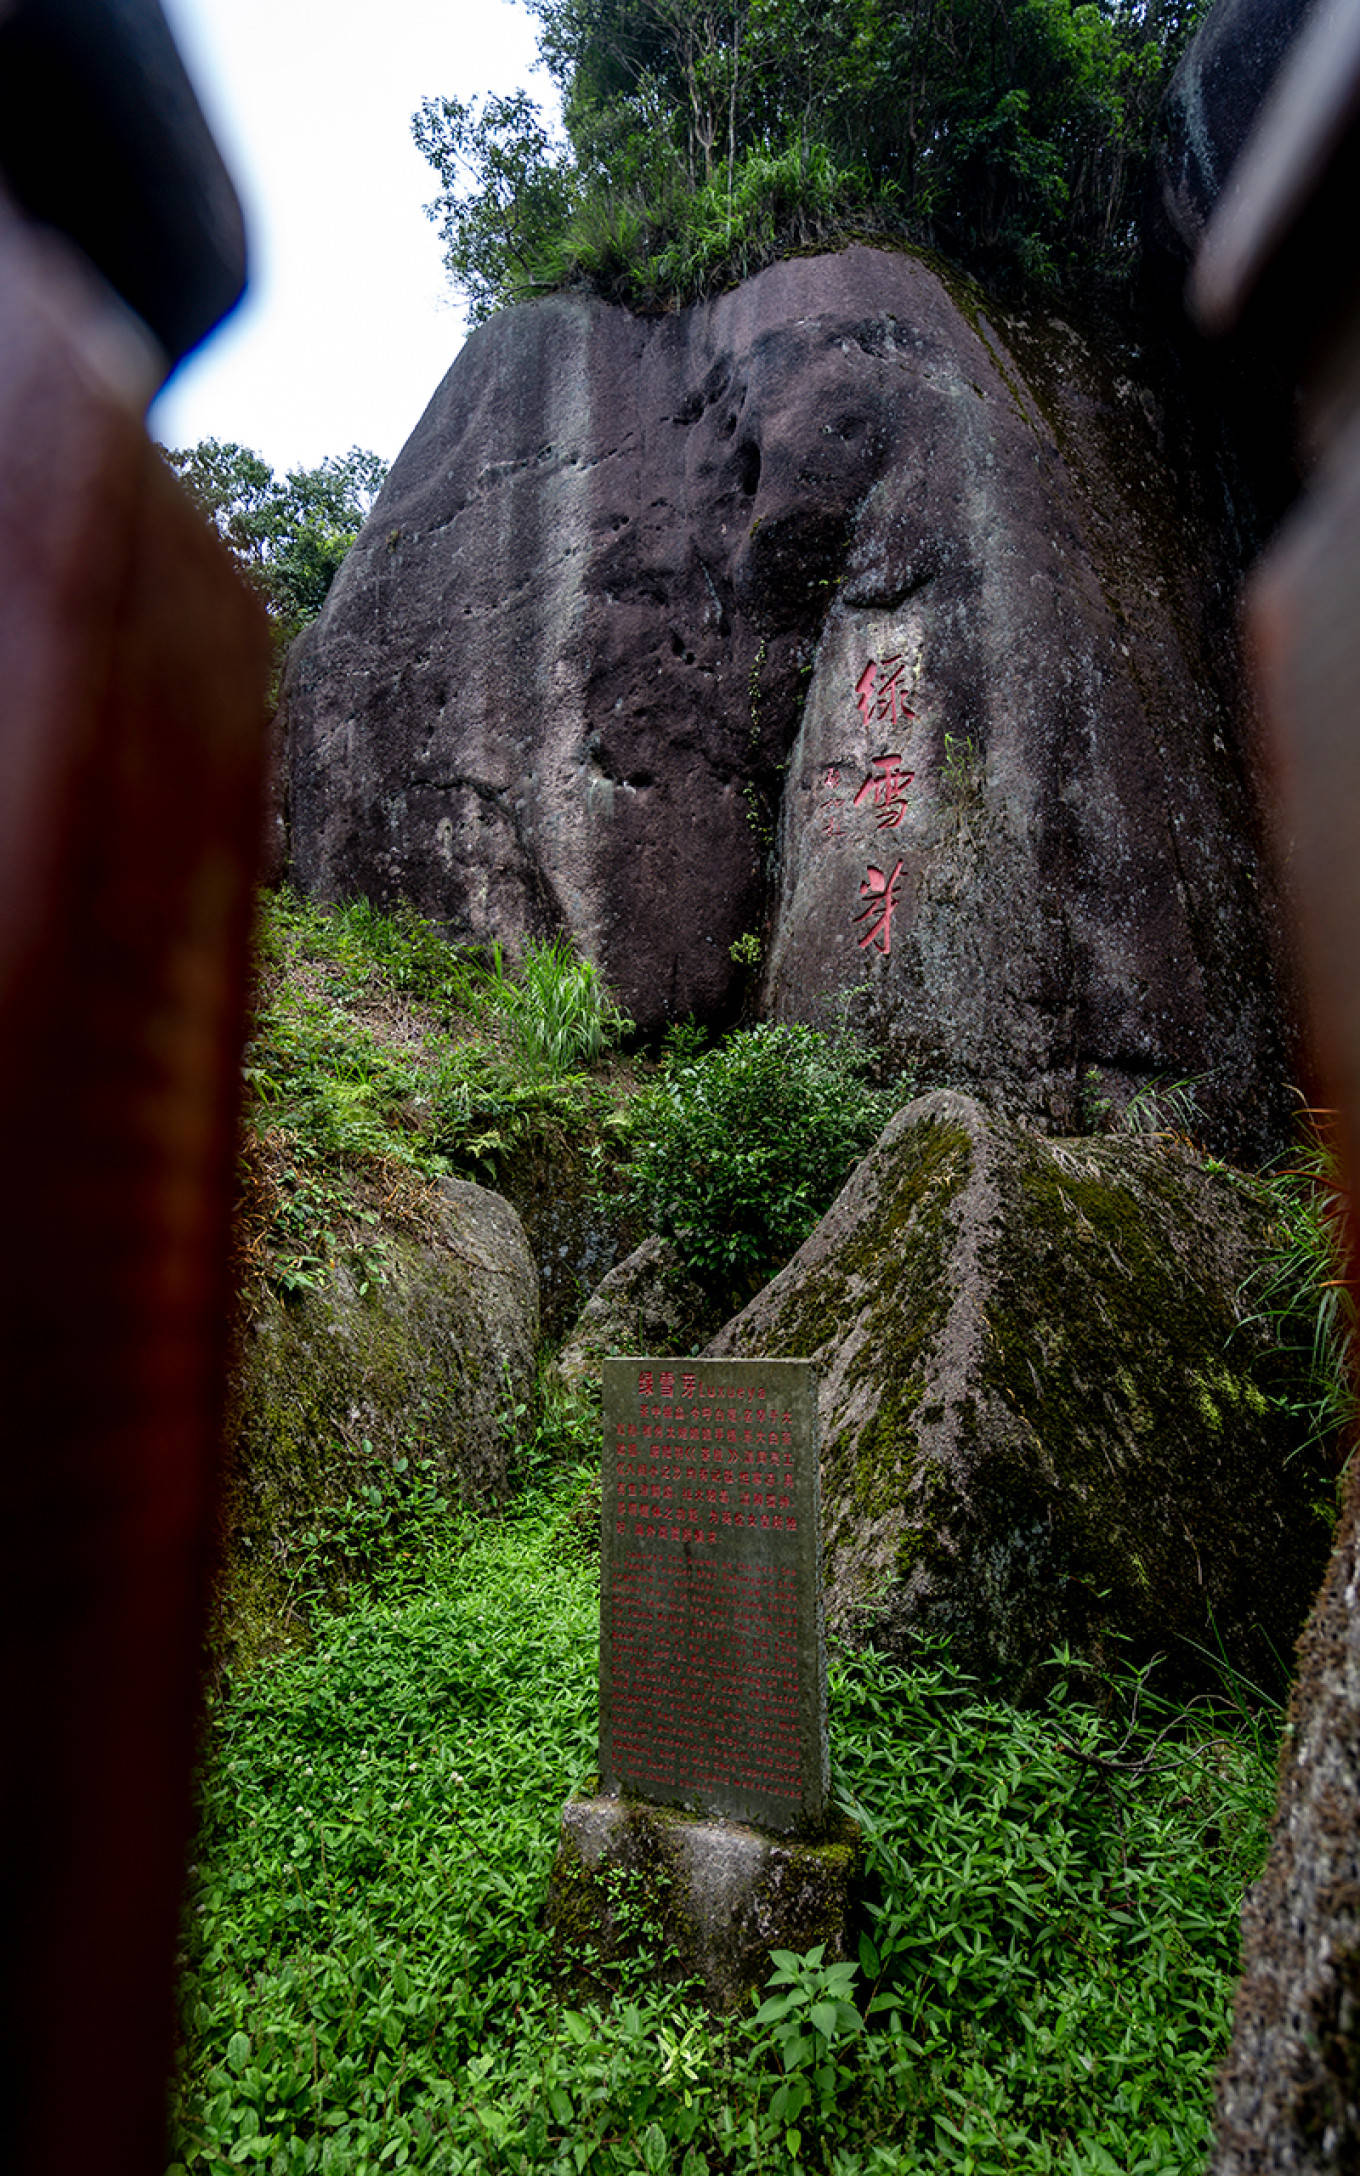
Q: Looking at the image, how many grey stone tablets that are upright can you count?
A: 1